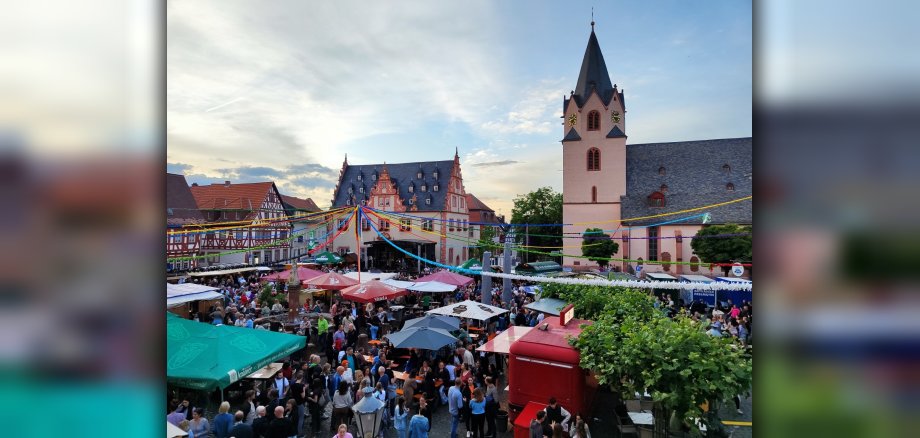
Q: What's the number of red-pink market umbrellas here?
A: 4